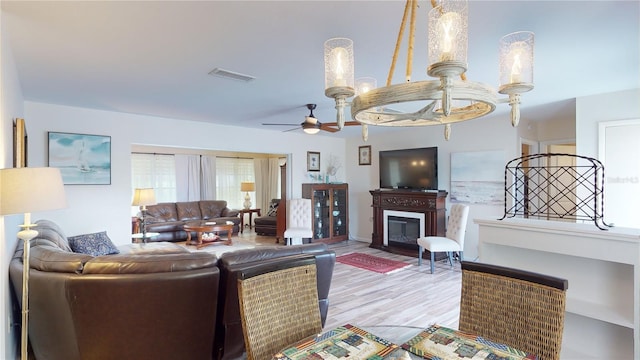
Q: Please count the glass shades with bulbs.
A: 4